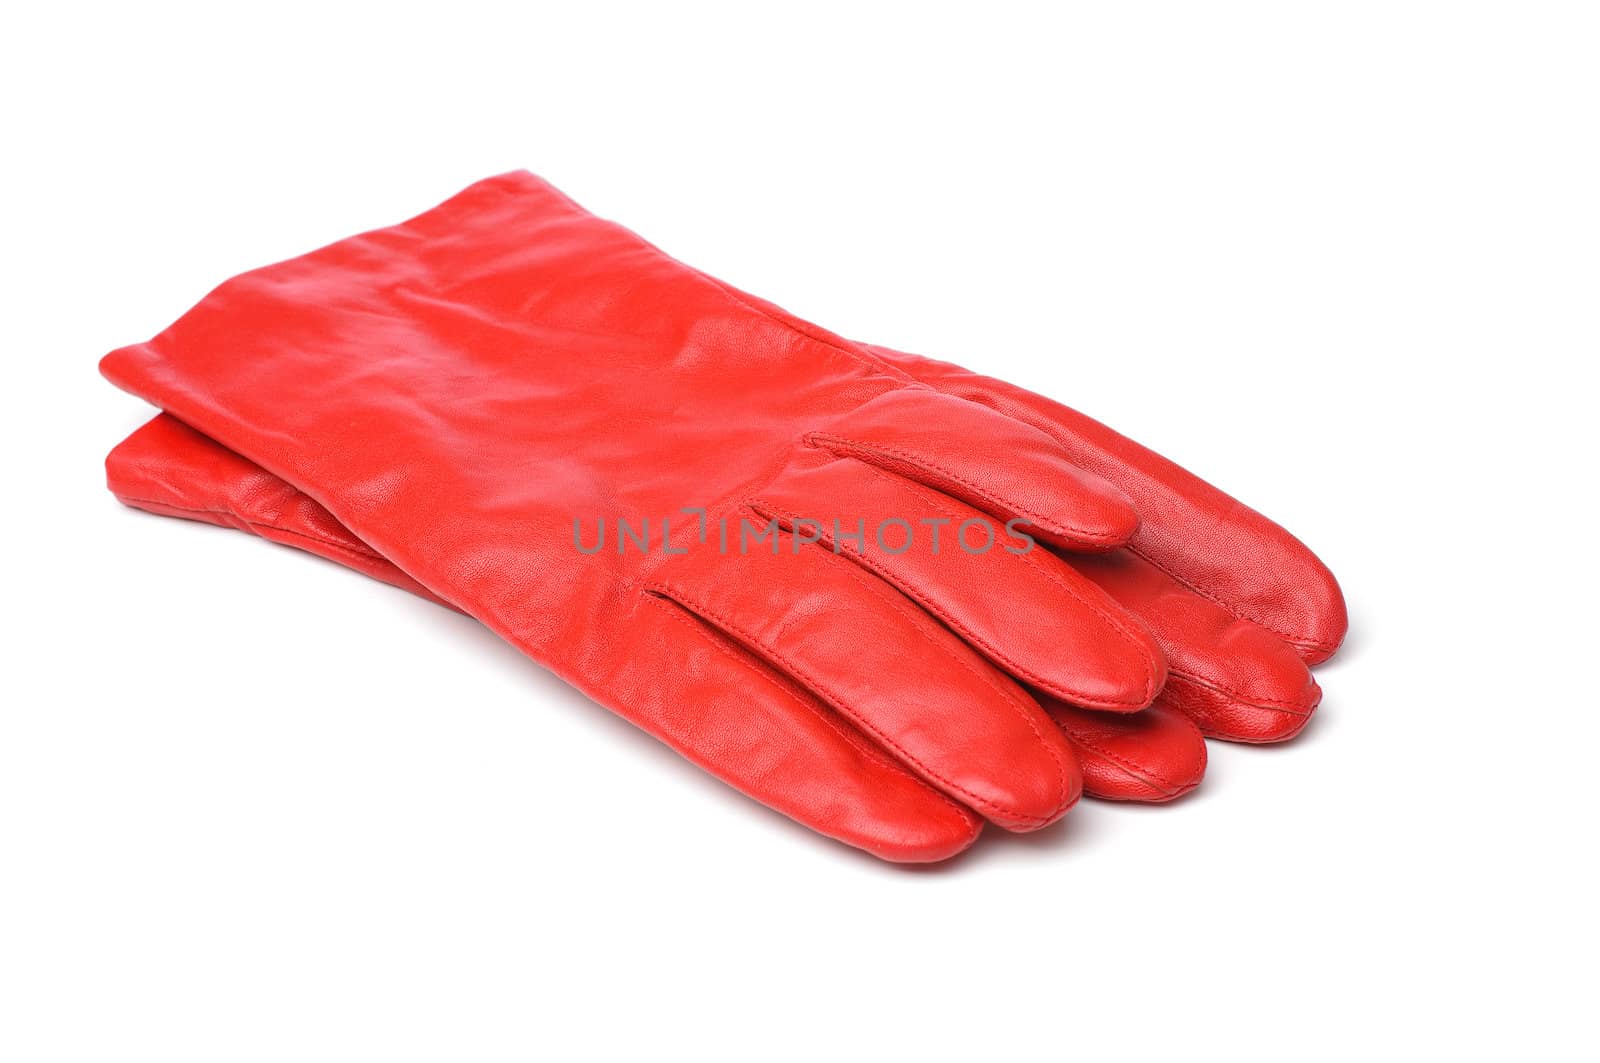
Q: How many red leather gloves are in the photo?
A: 2